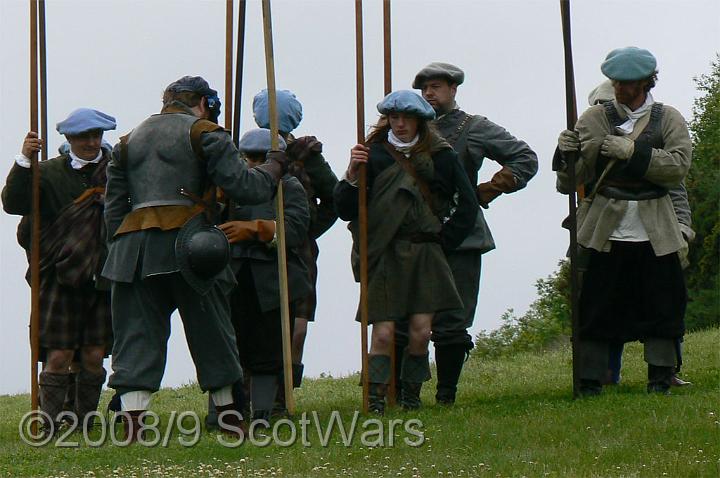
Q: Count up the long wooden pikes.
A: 8